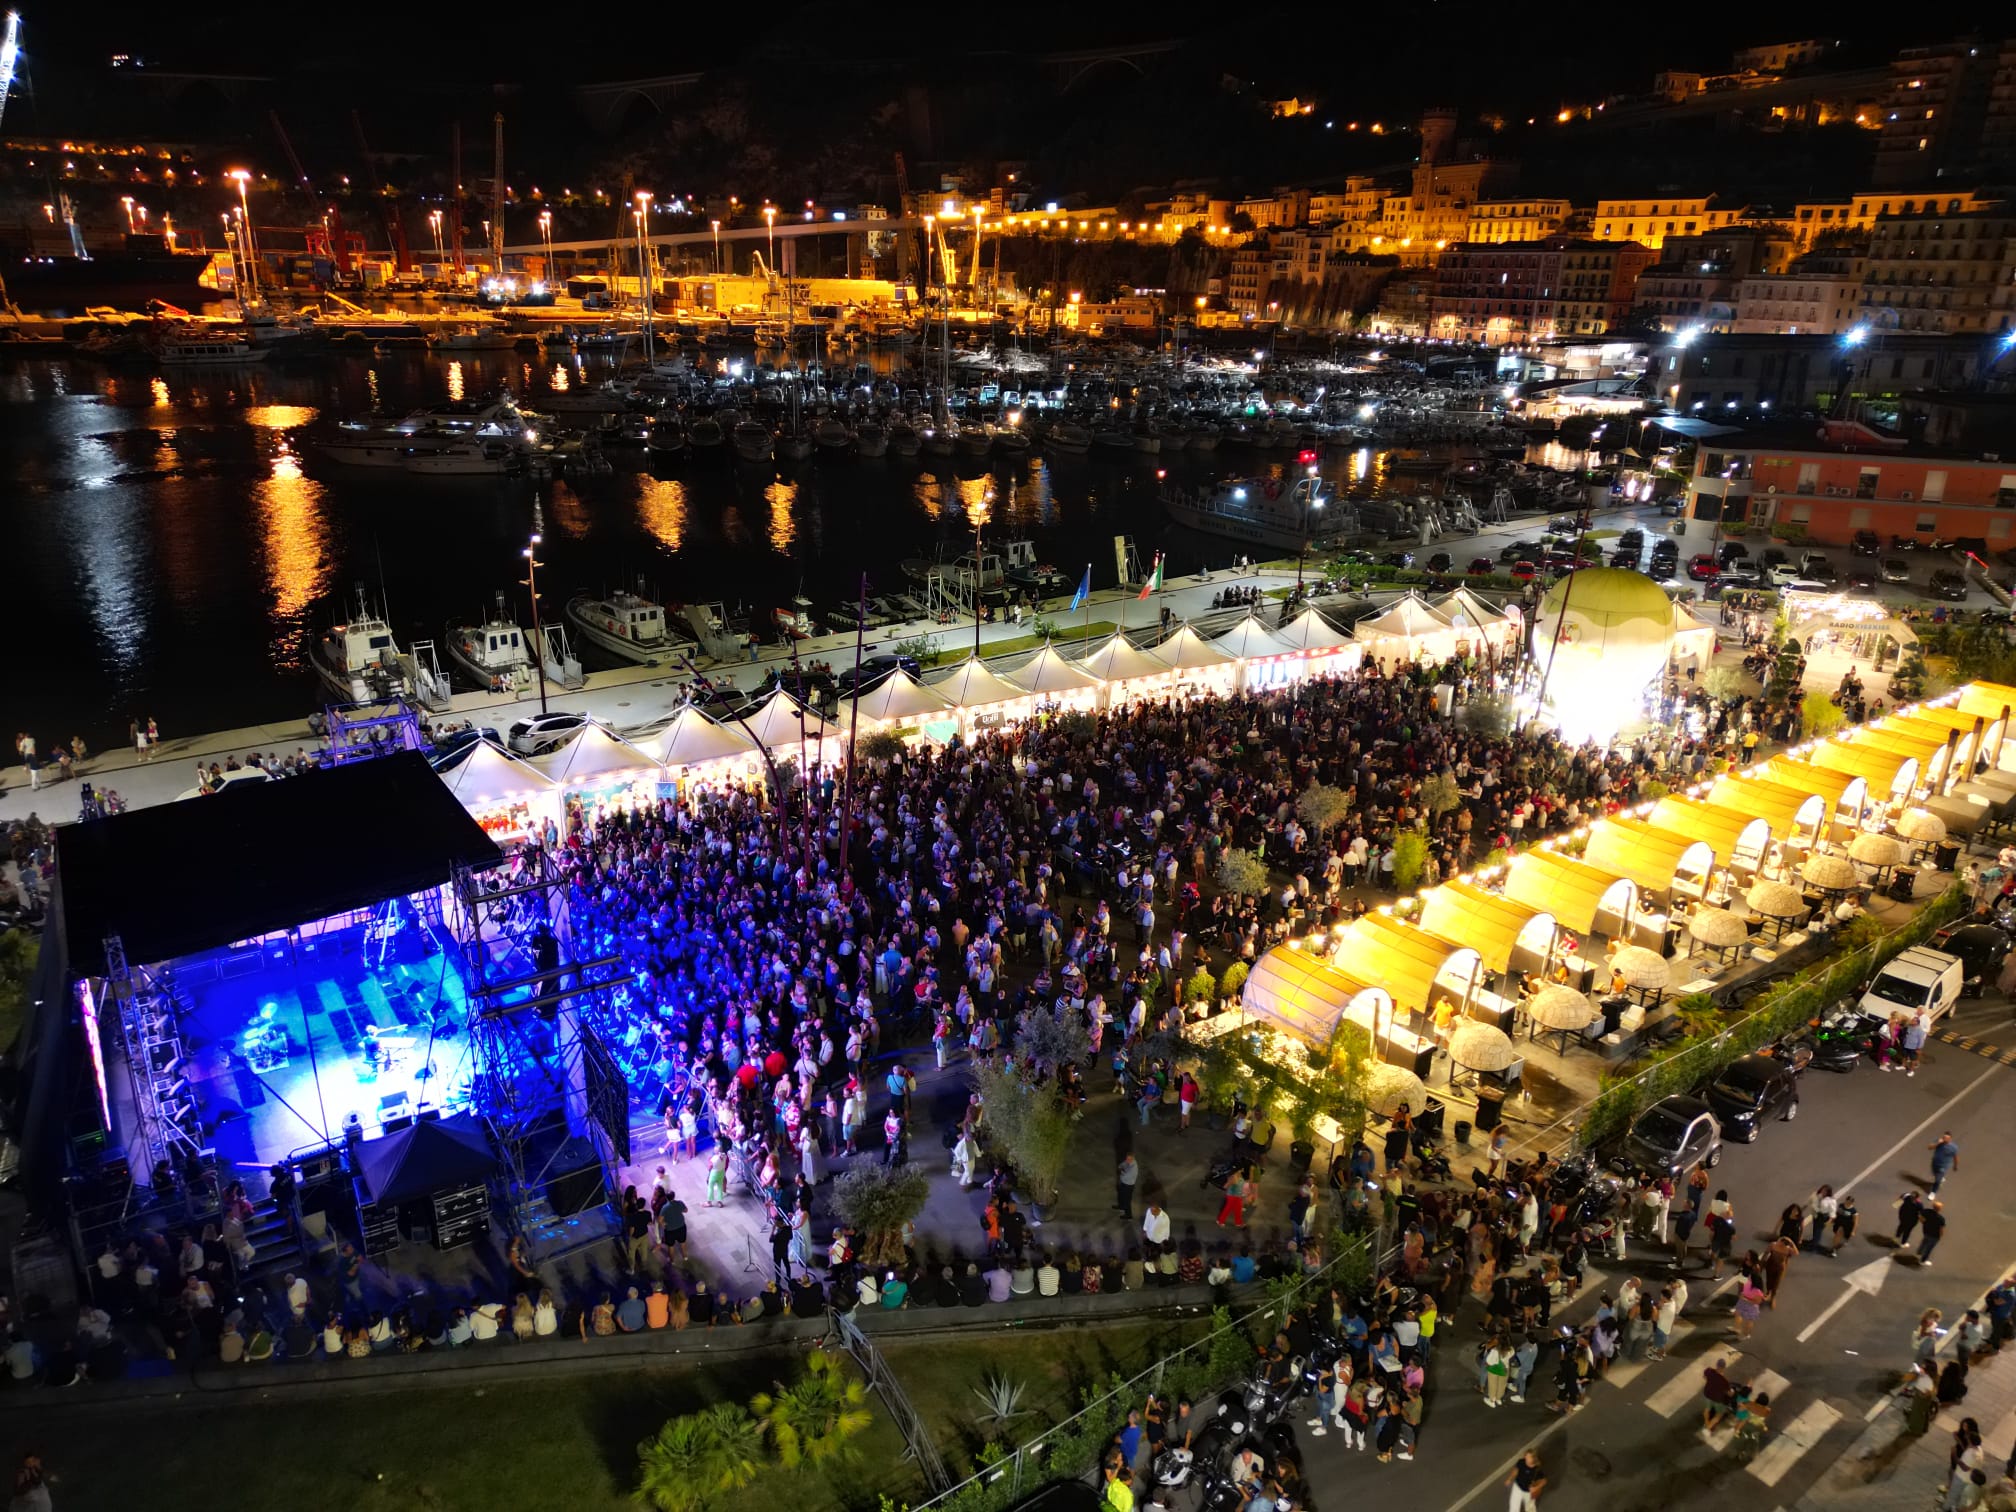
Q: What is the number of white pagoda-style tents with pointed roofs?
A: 14